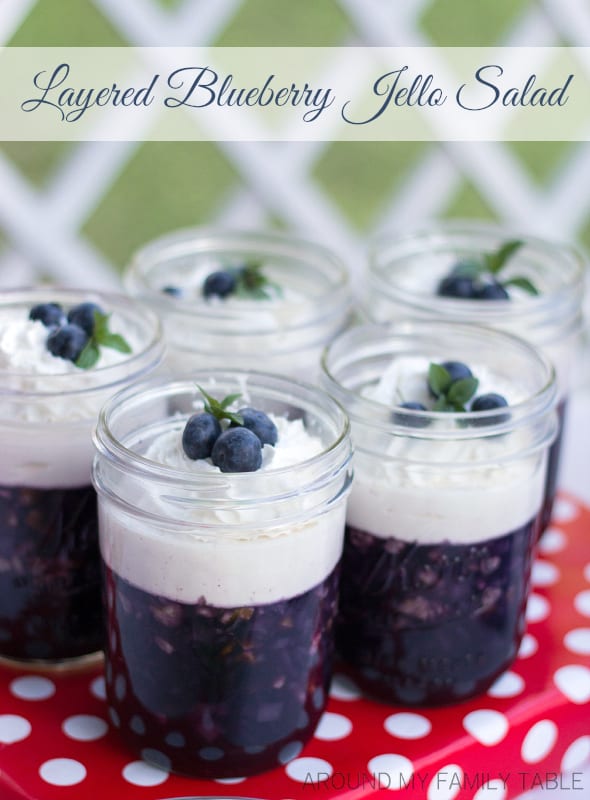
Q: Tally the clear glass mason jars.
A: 5